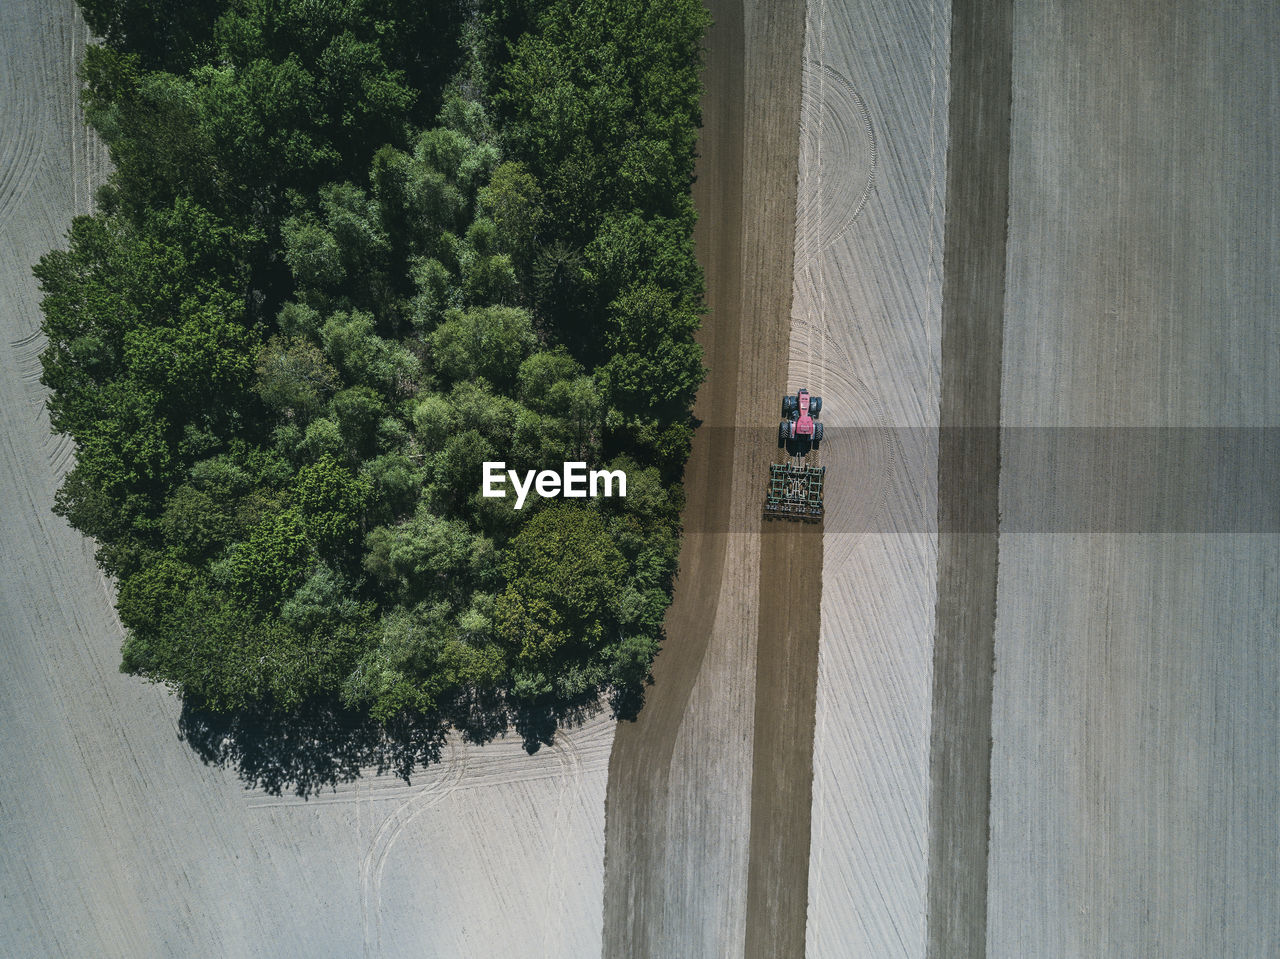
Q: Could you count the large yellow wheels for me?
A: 0